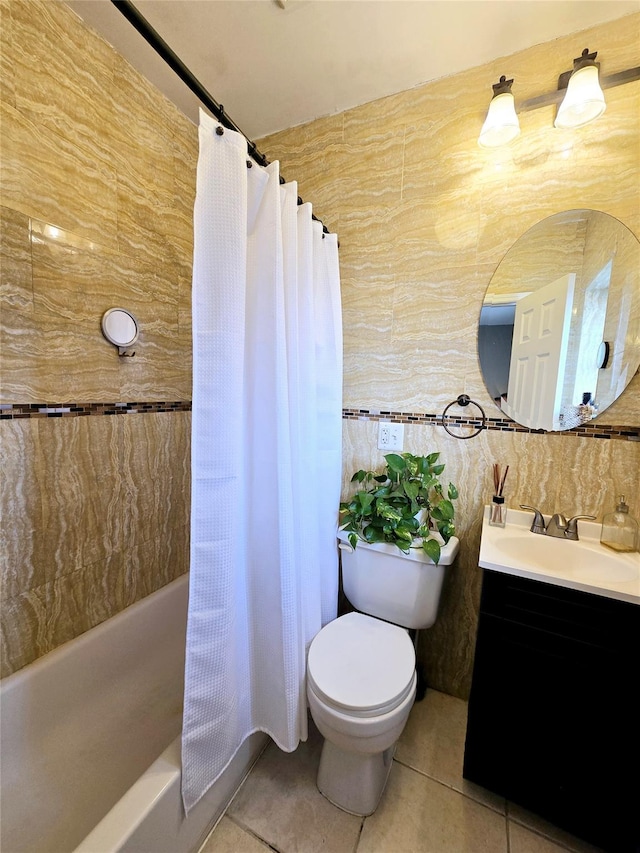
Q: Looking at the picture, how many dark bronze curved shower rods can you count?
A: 1